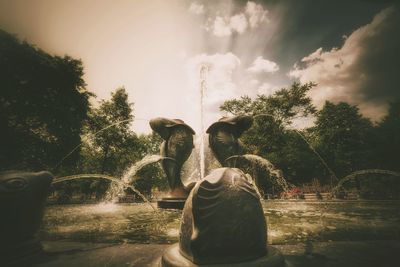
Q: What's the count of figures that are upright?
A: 2